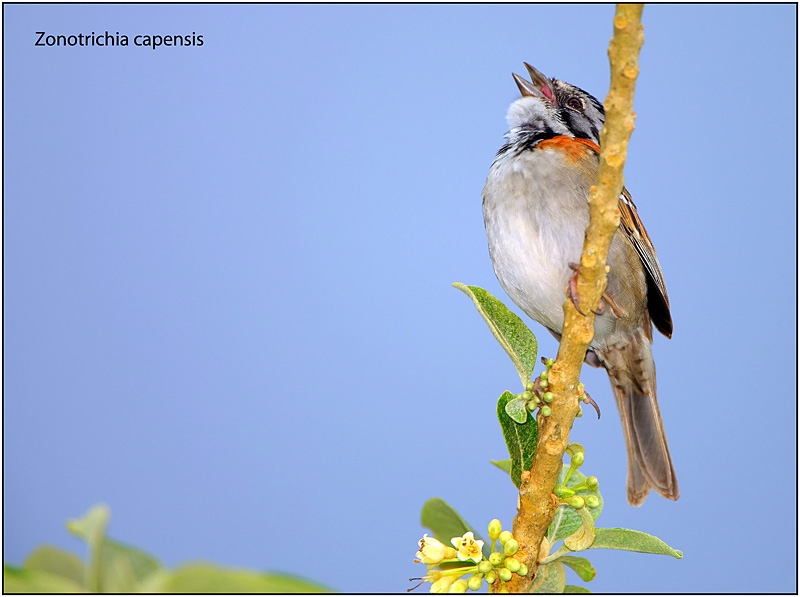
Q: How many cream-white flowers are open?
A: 2